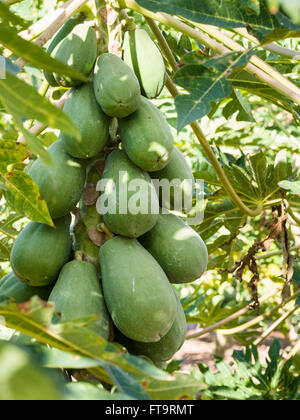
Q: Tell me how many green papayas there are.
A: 15